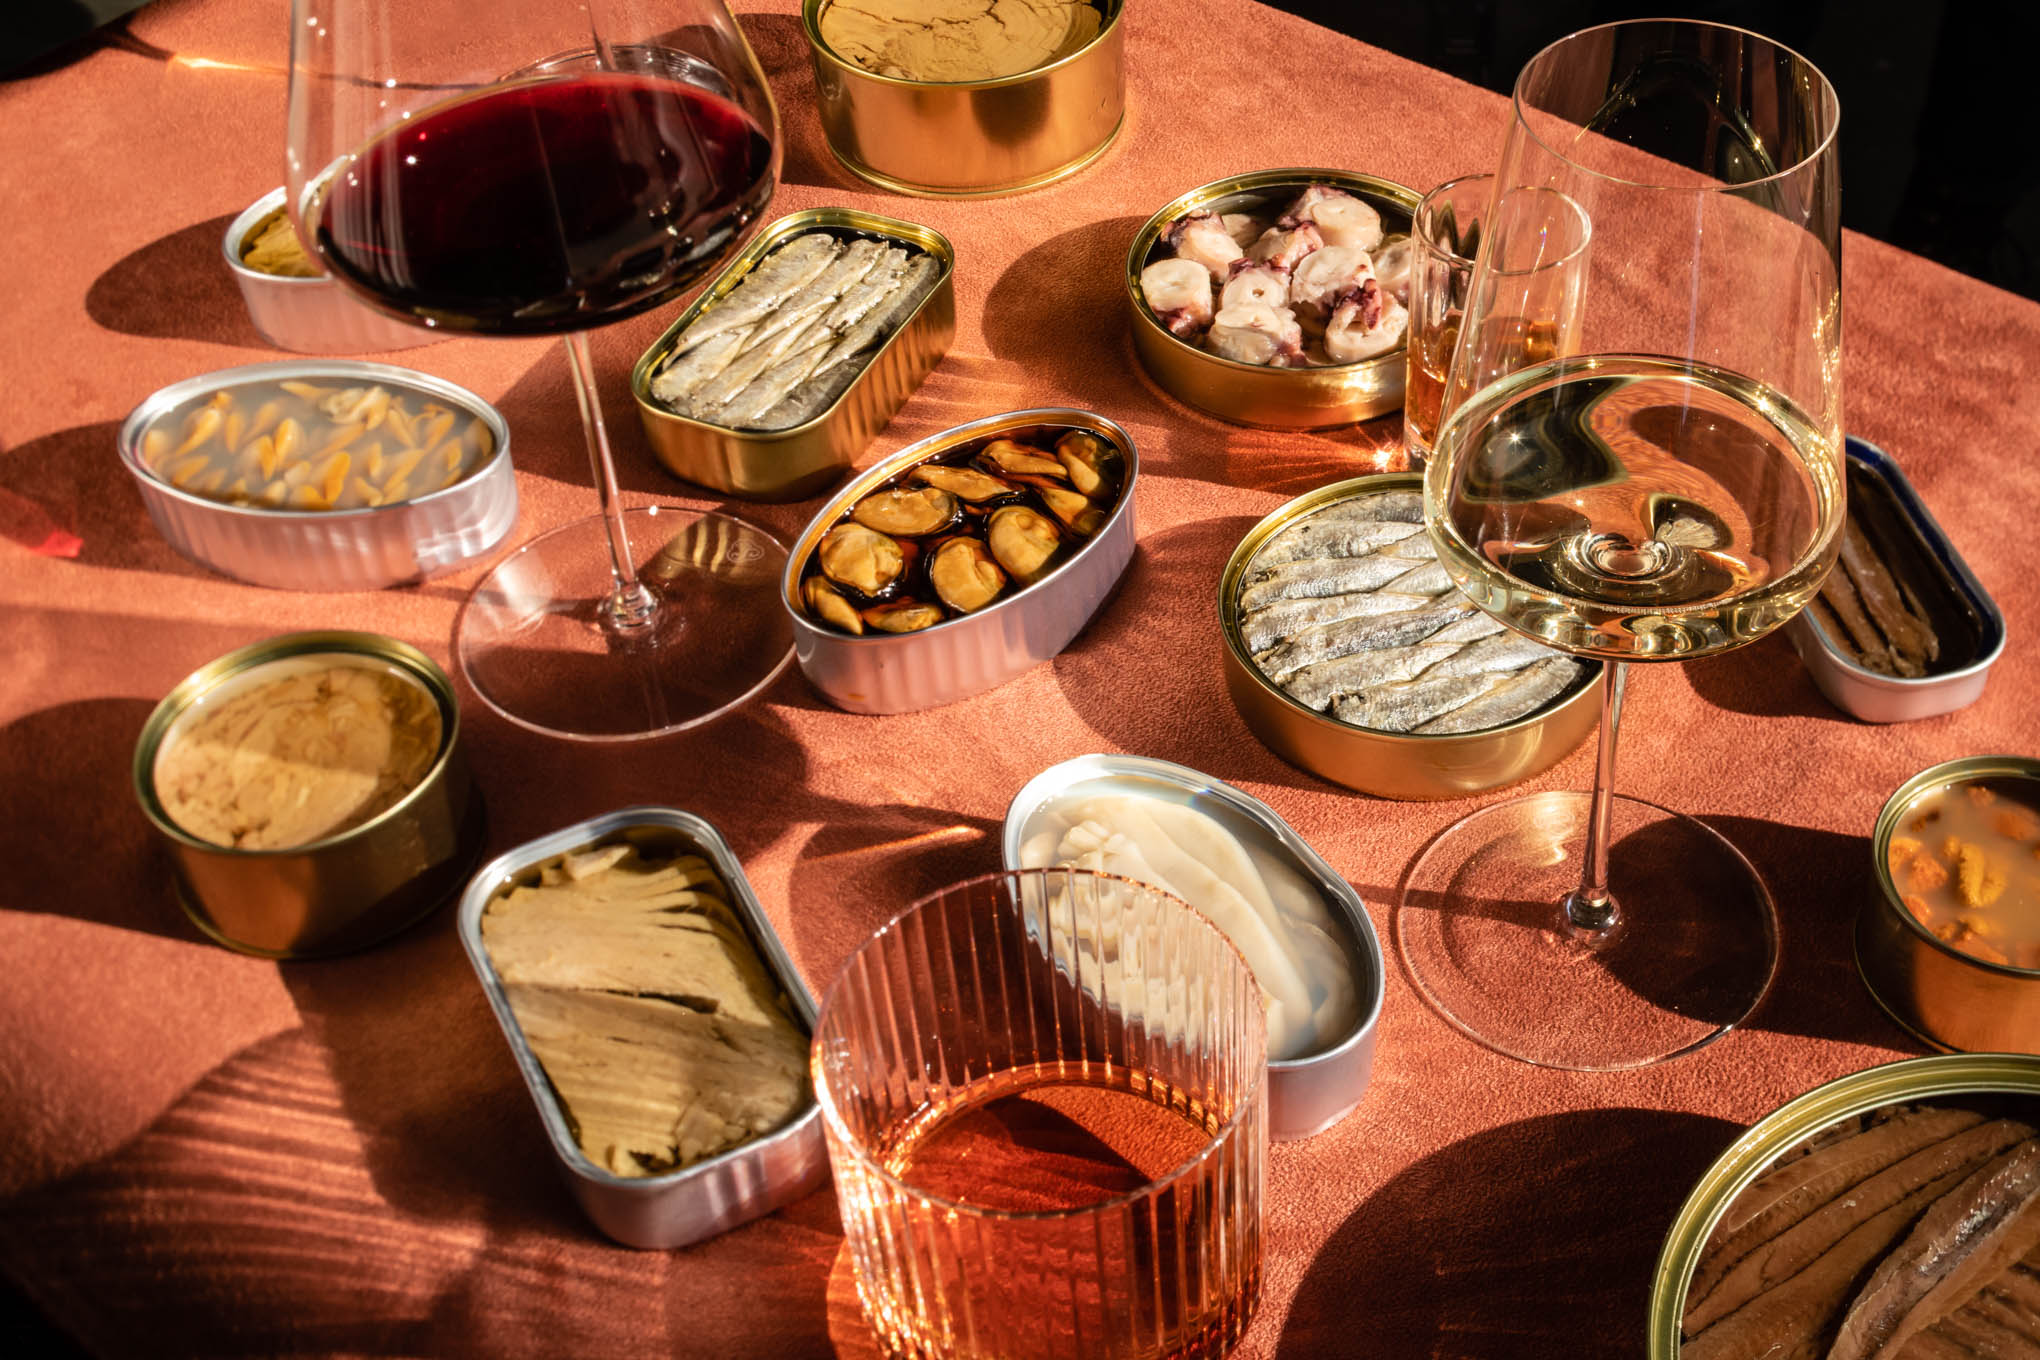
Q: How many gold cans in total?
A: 7